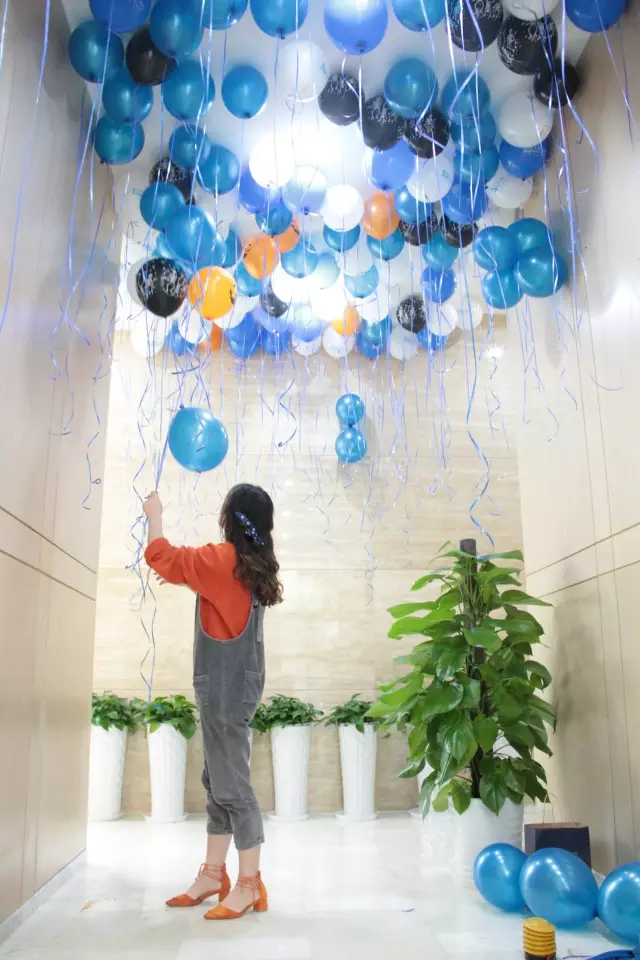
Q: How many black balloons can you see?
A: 13